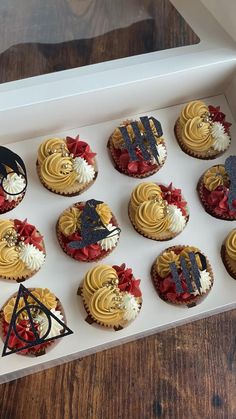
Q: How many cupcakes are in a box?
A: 12